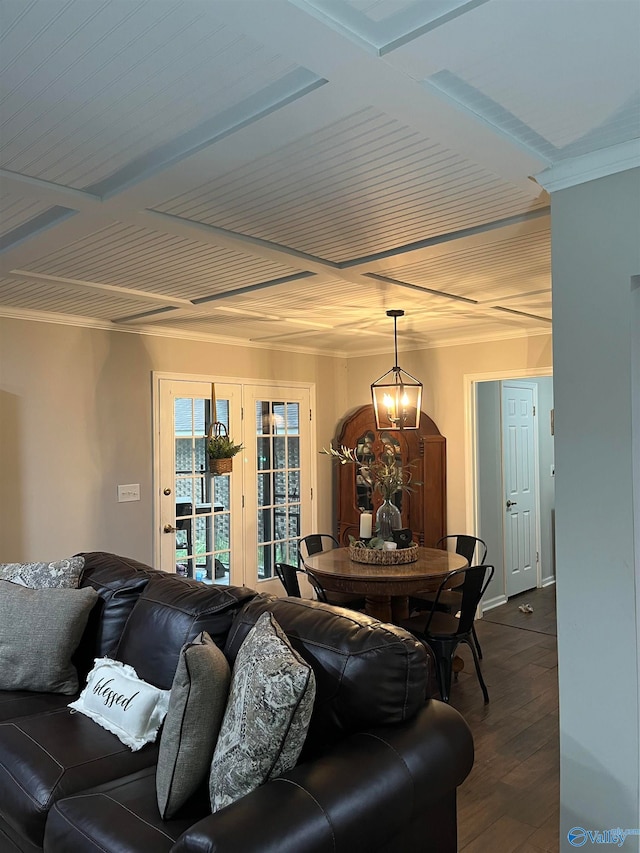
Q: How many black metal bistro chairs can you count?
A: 4